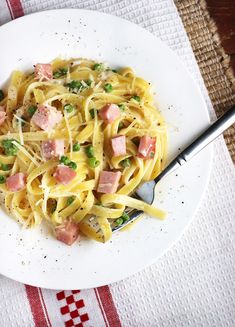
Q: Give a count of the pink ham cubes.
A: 11